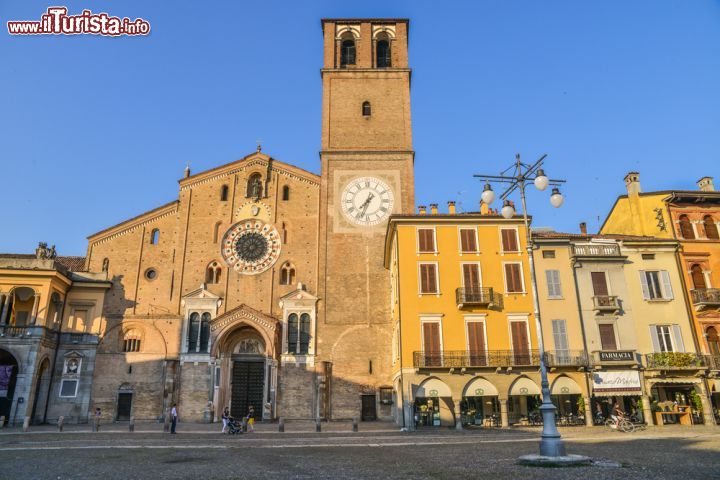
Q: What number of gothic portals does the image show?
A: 1